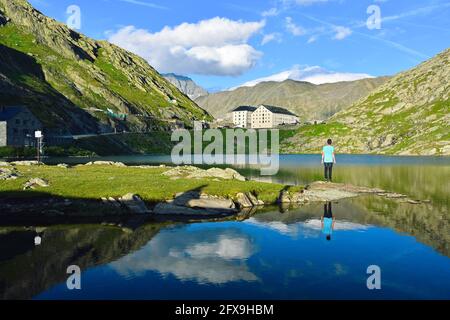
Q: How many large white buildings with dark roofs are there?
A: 2